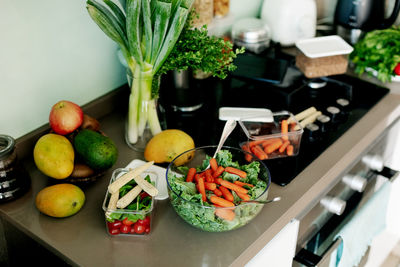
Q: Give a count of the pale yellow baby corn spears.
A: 6